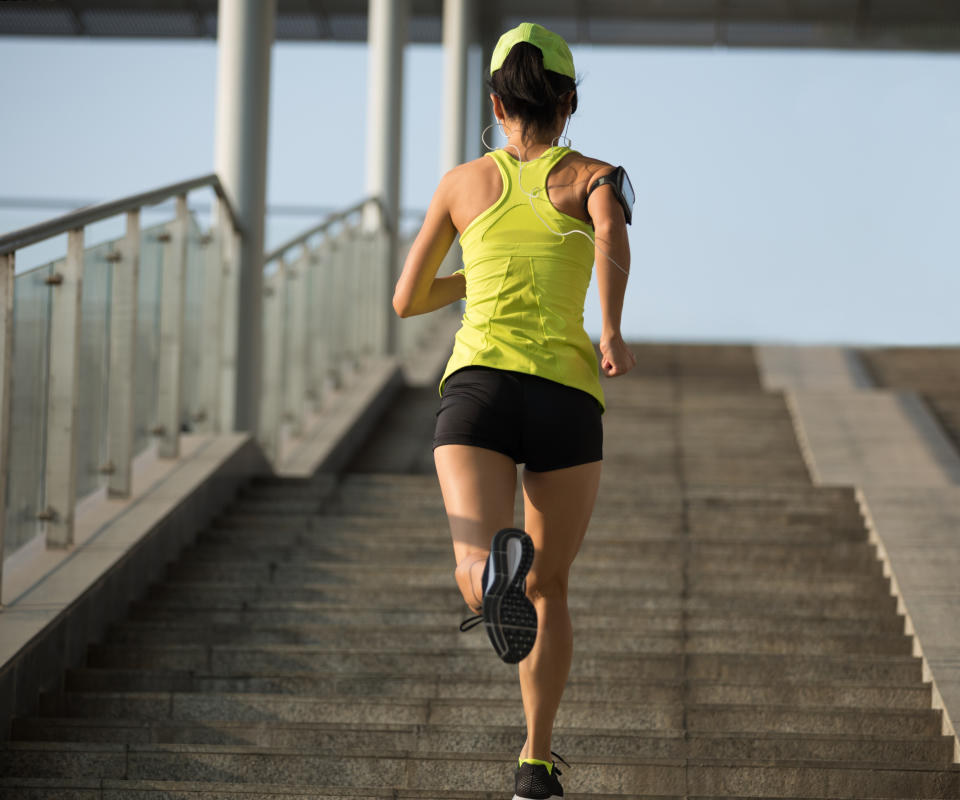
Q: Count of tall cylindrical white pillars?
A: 3